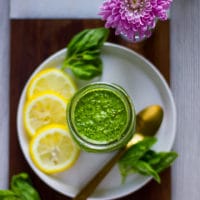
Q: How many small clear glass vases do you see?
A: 1